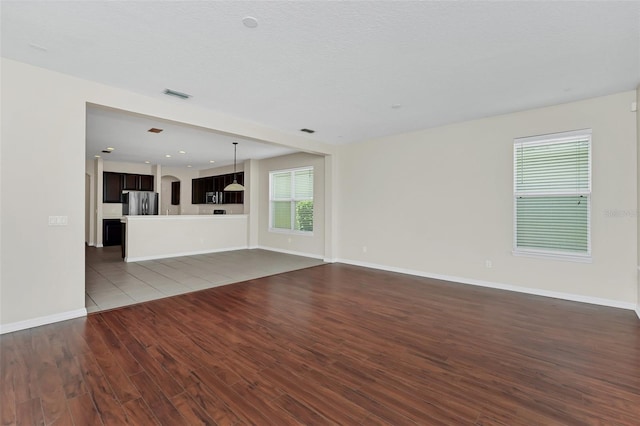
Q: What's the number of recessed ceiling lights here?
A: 7